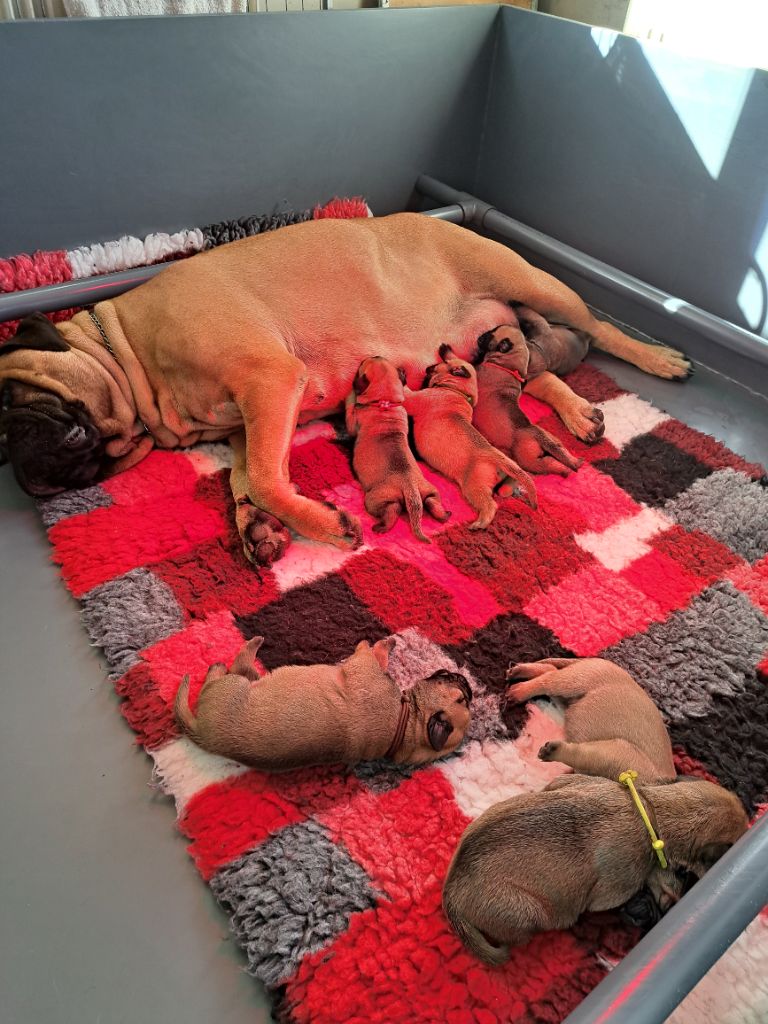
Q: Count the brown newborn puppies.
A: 7